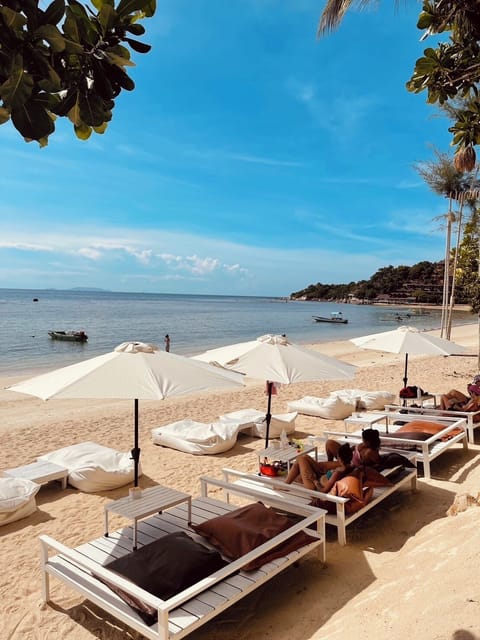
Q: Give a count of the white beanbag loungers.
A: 6